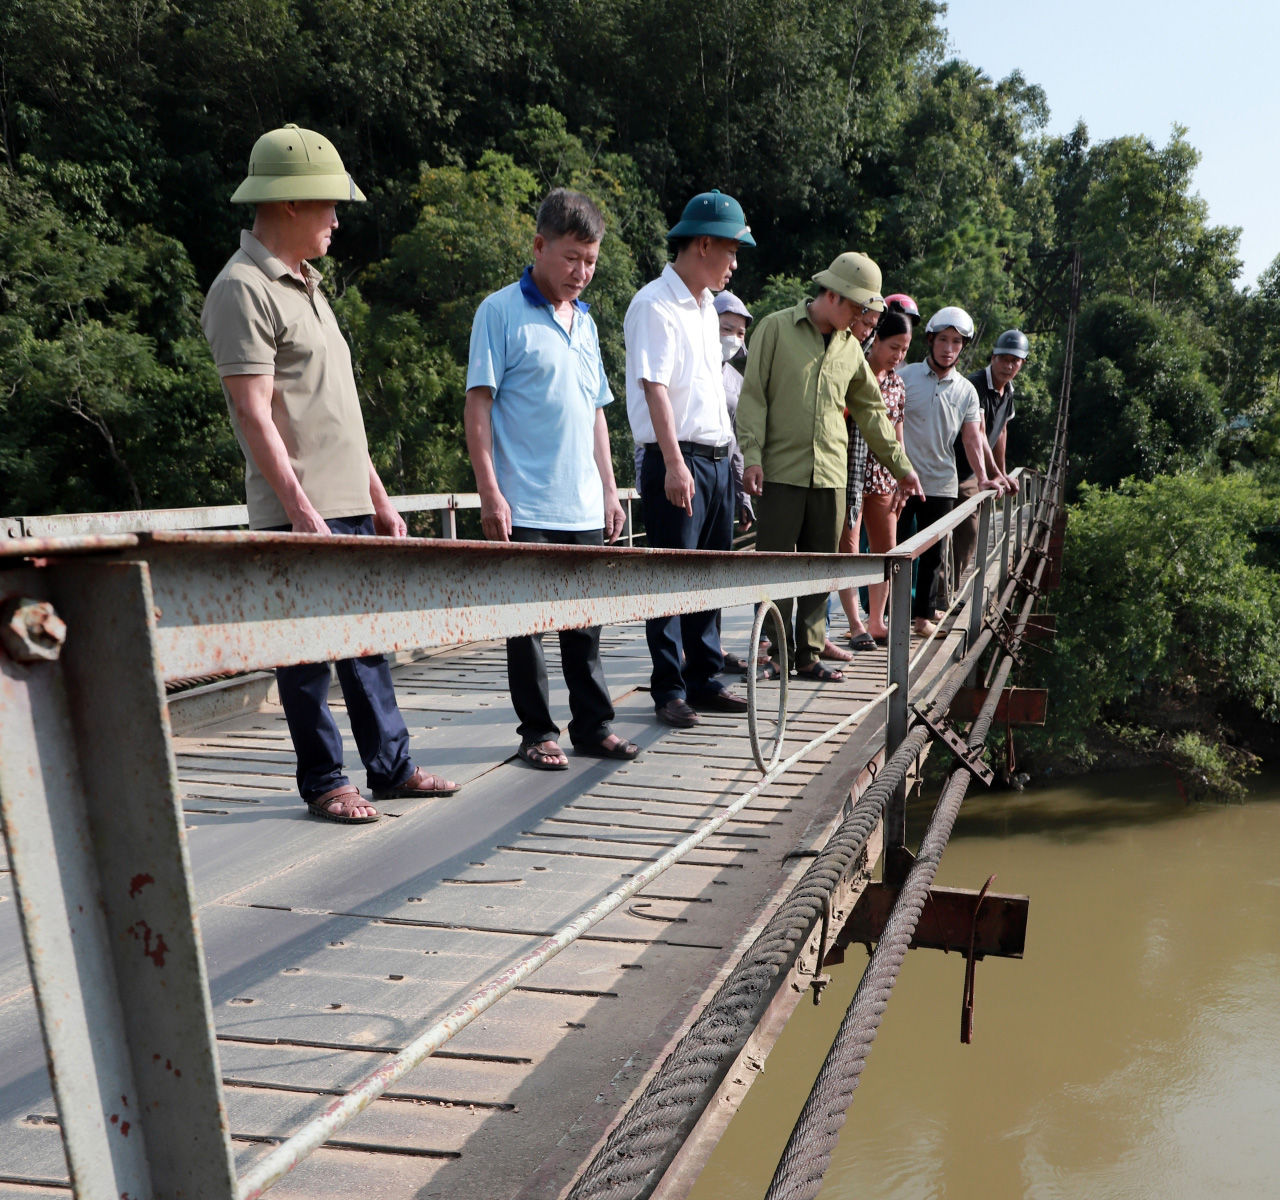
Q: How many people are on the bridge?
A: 10